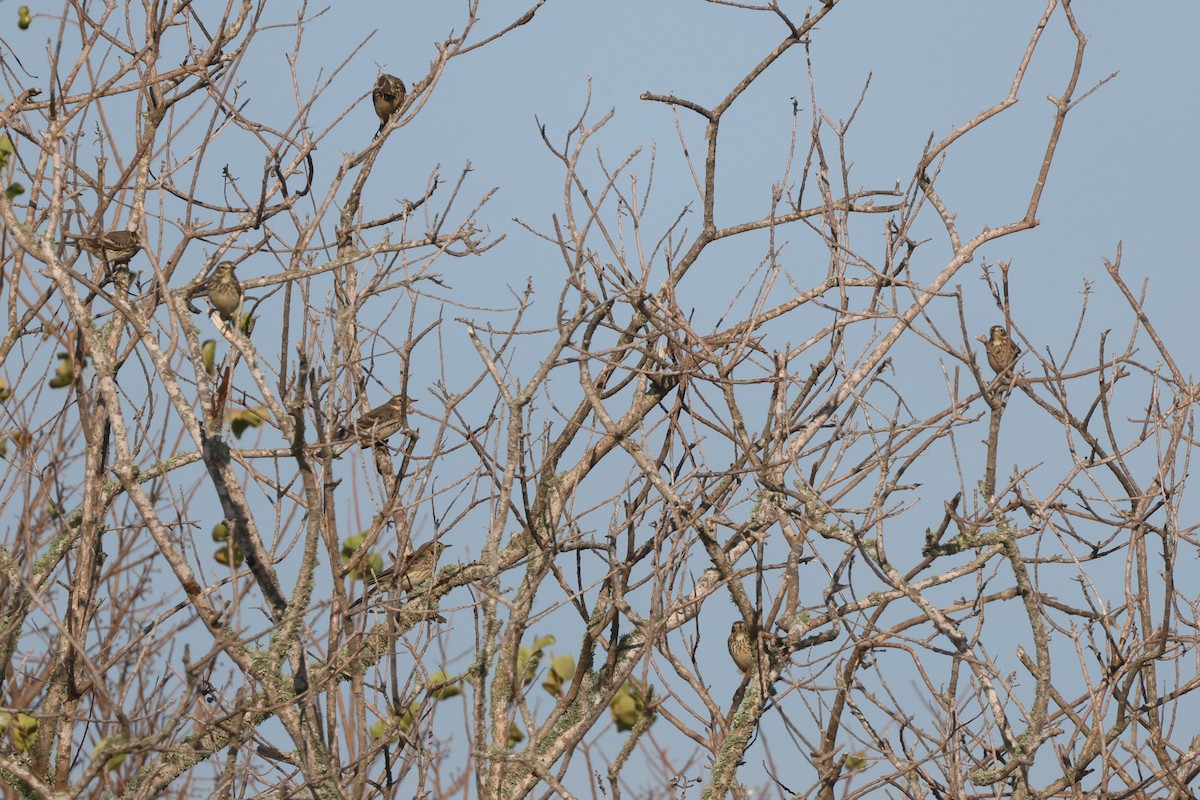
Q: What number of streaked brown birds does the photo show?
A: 7